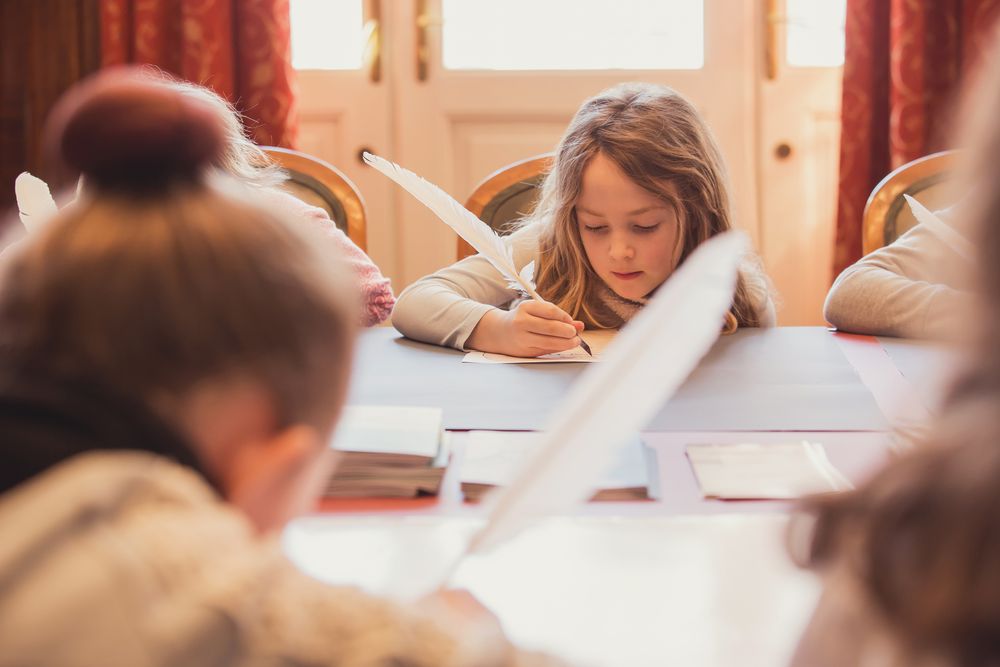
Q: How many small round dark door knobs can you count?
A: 2